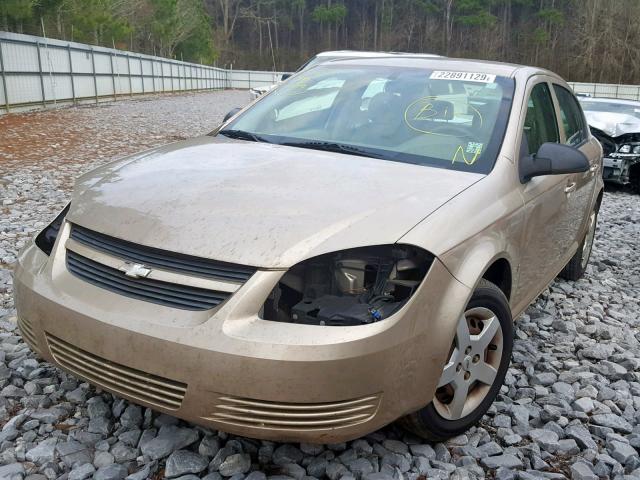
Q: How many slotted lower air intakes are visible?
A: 3